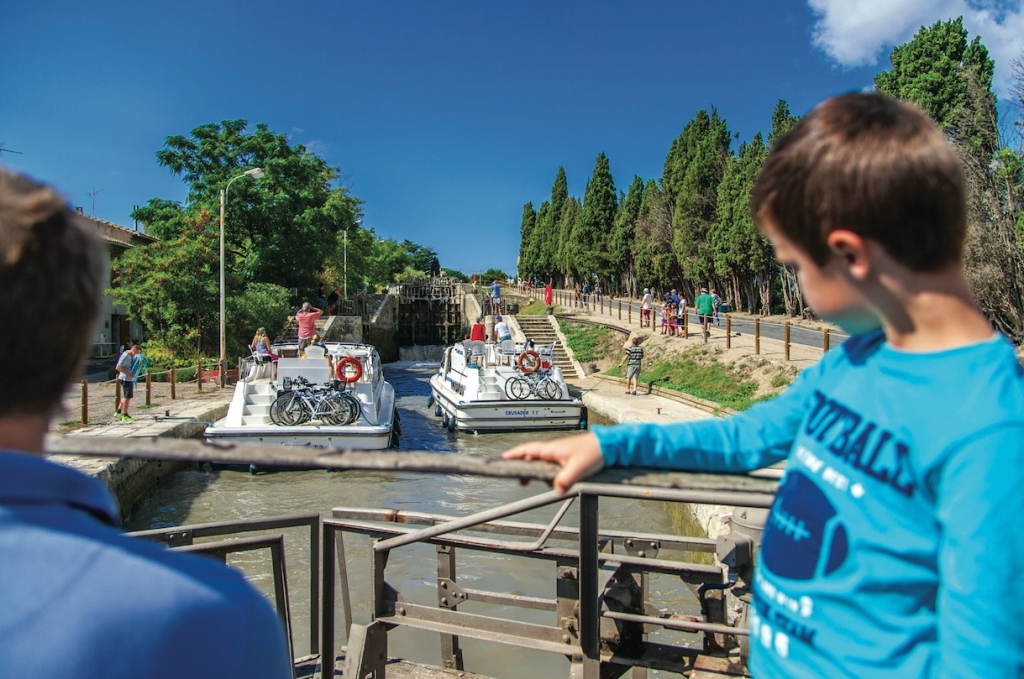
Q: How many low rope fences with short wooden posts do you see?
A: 2